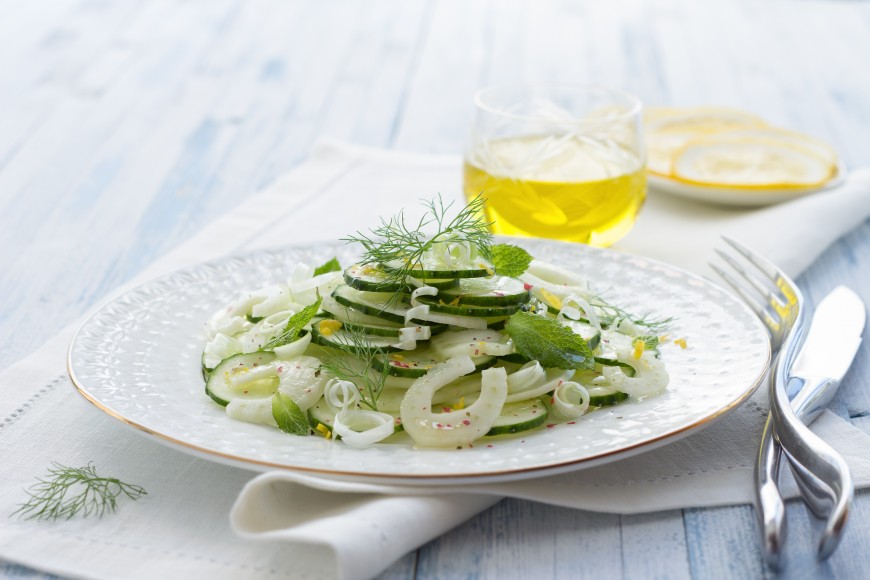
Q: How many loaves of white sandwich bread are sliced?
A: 0